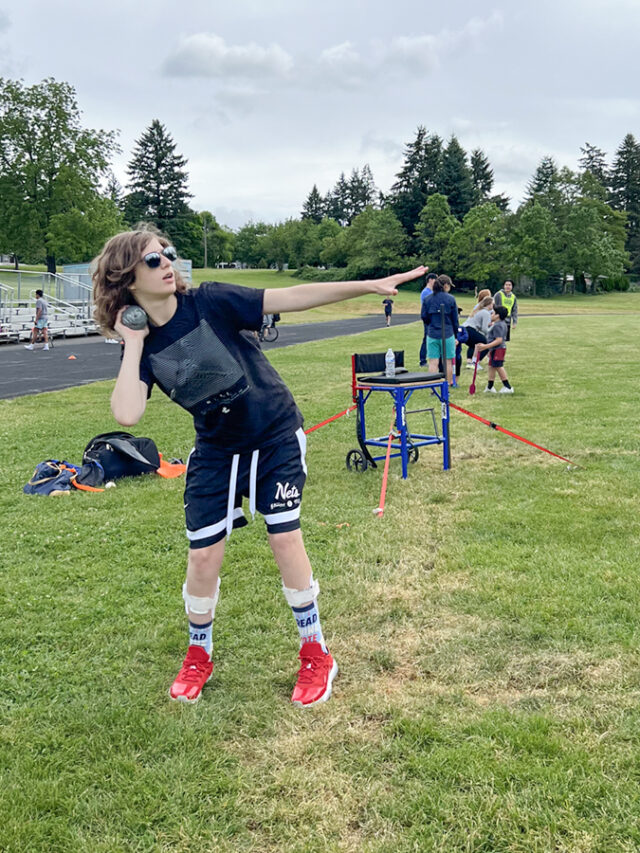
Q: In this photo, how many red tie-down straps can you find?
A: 3